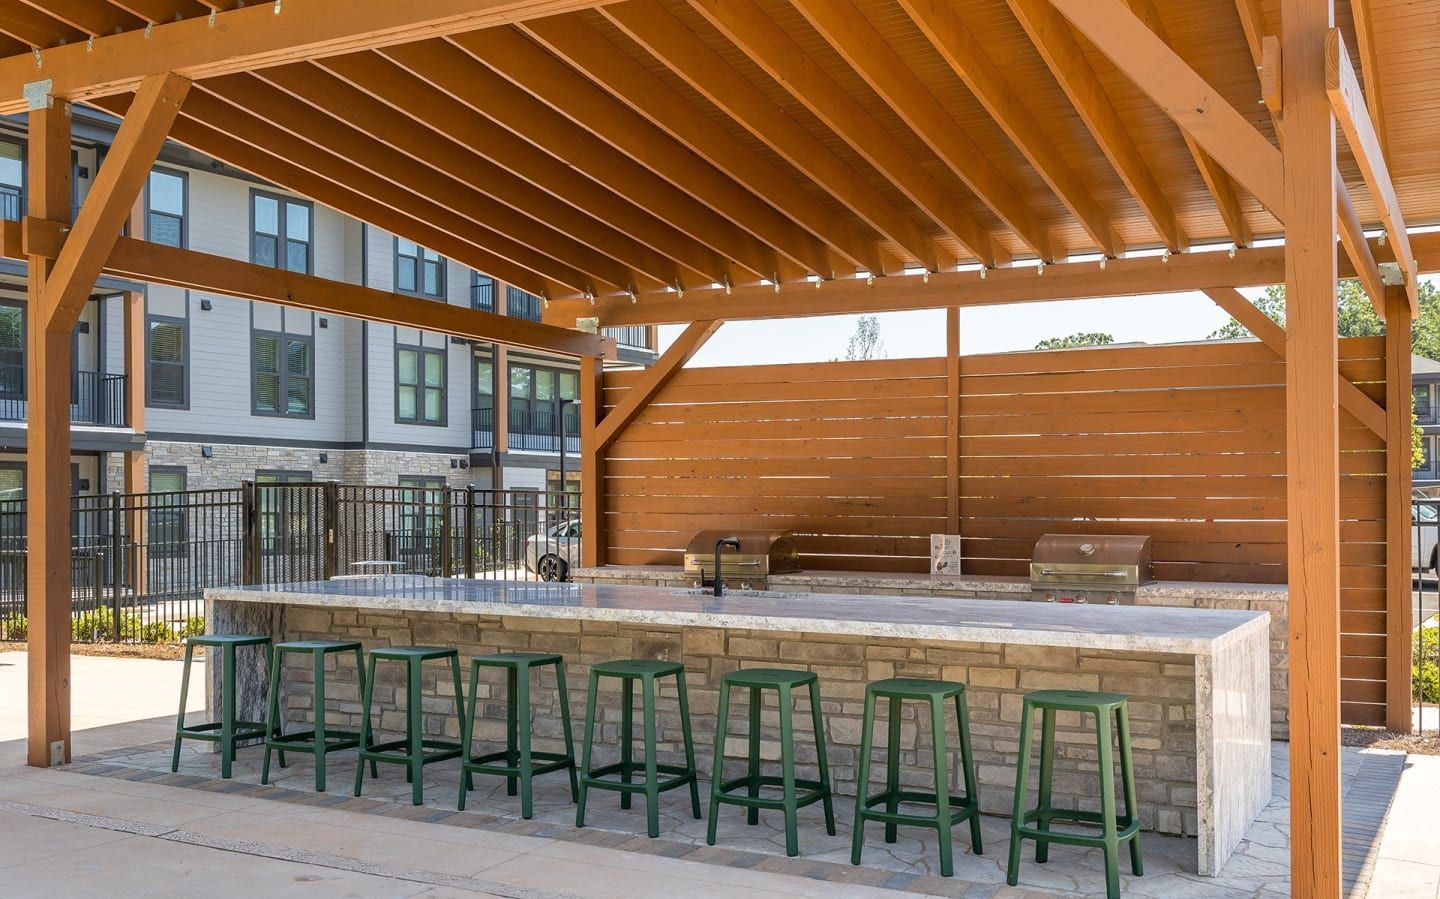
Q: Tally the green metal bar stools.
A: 8